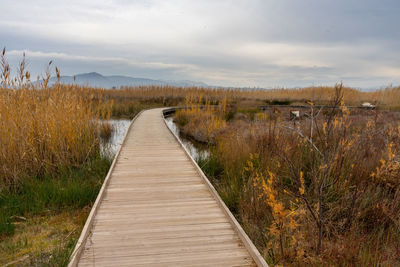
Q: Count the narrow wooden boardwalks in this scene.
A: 1